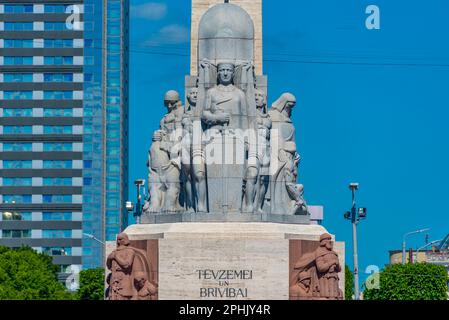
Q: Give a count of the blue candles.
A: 0